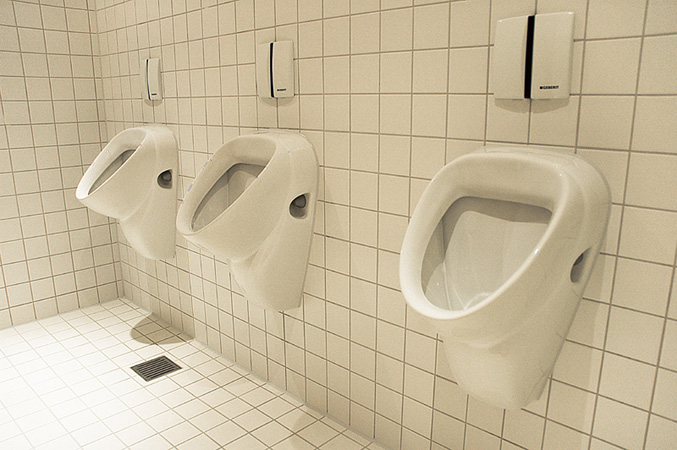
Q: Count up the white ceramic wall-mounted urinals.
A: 3